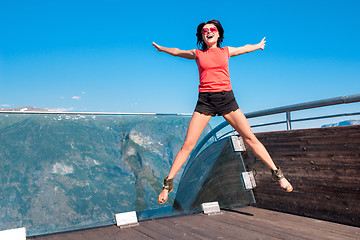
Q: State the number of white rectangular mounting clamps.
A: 5